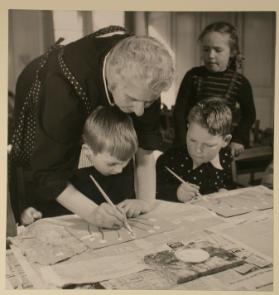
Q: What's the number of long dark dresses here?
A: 1